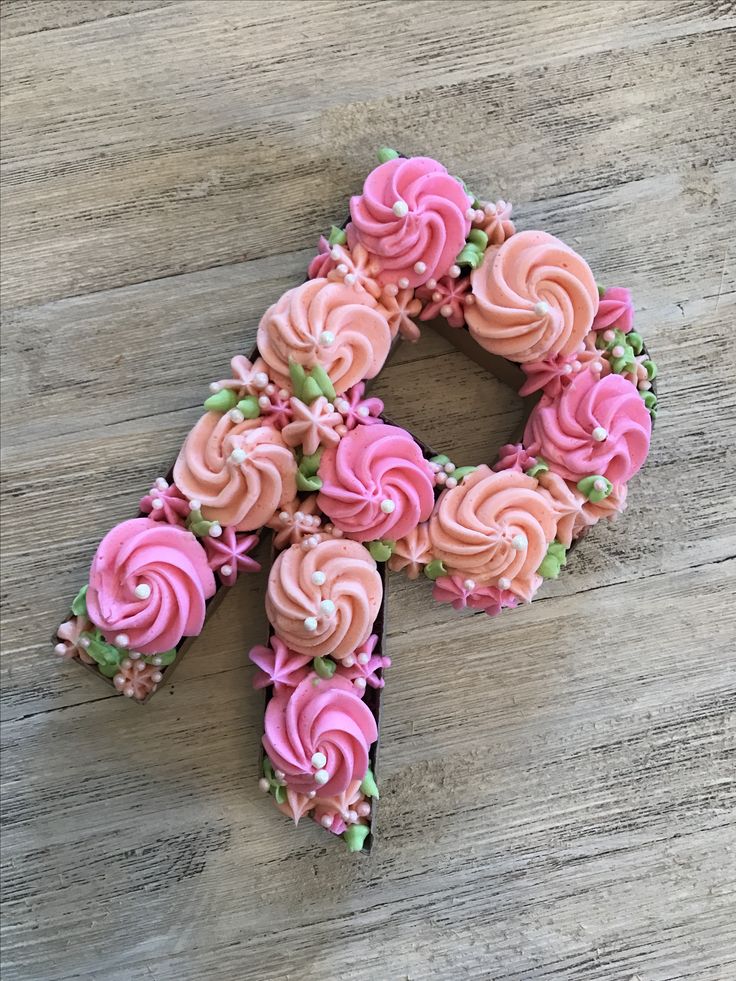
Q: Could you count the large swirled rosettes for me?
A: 10